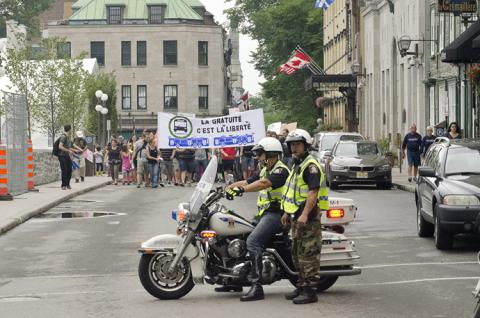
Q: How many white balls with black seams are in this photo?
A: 0